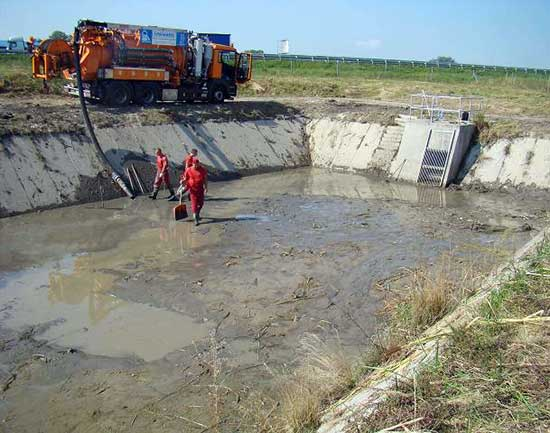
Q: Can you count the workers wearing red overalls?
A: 3